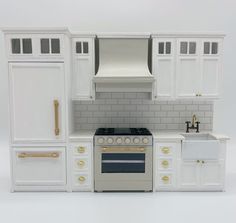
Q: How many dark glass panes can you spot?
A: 12